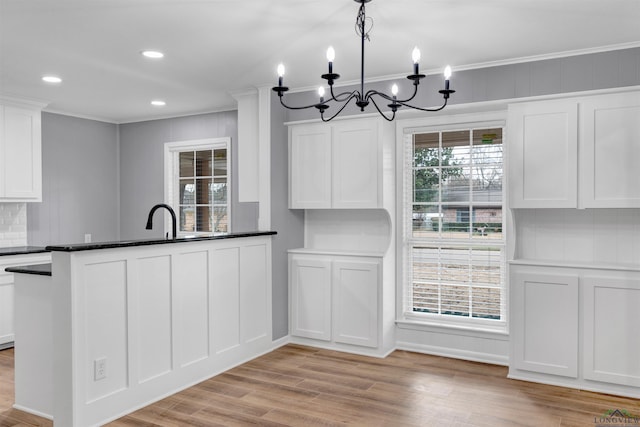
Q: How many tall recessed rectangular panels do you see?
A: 5